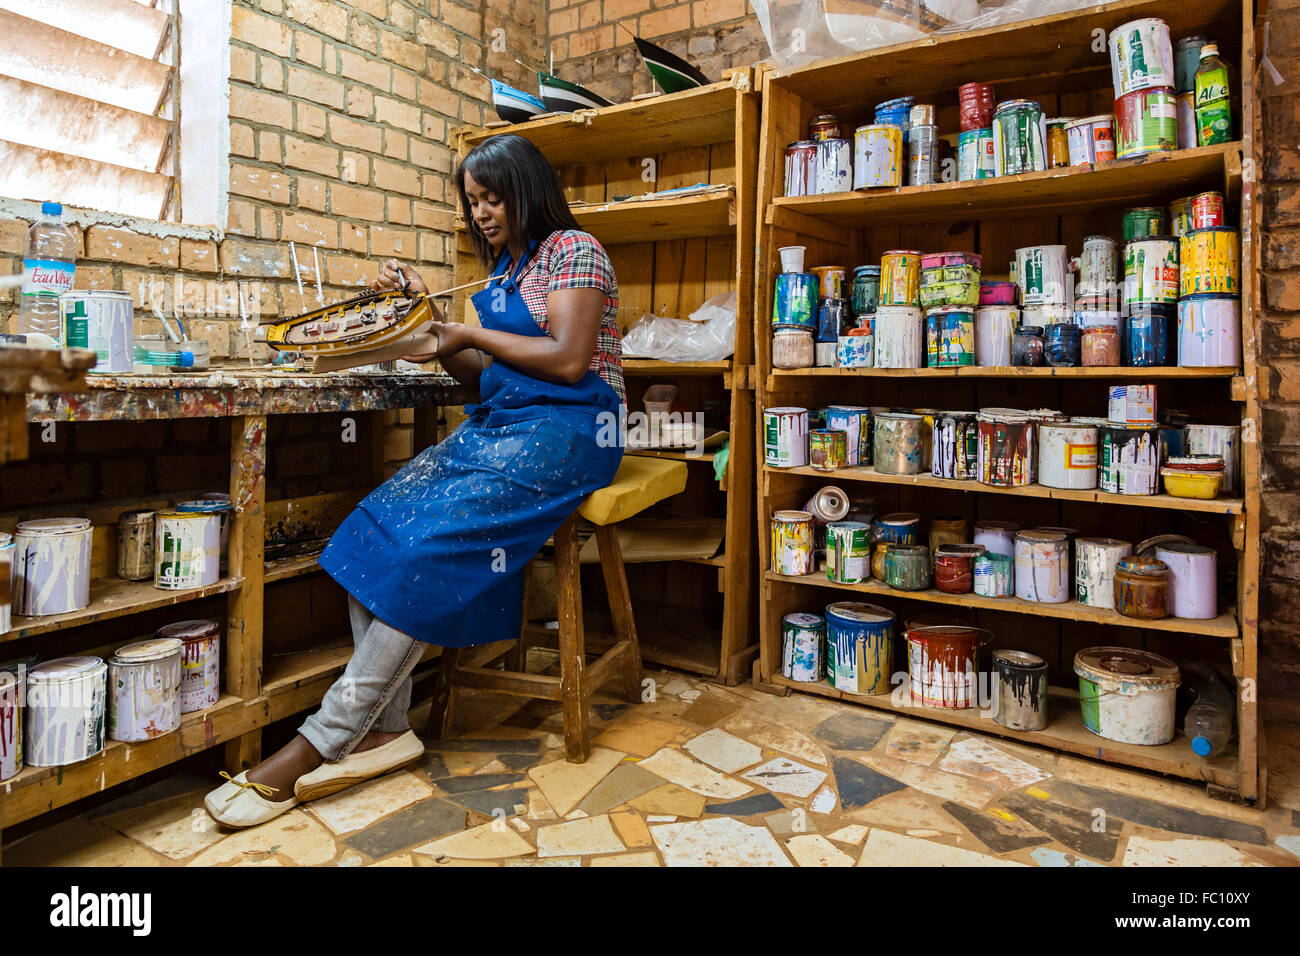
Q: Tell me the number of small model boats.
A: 4